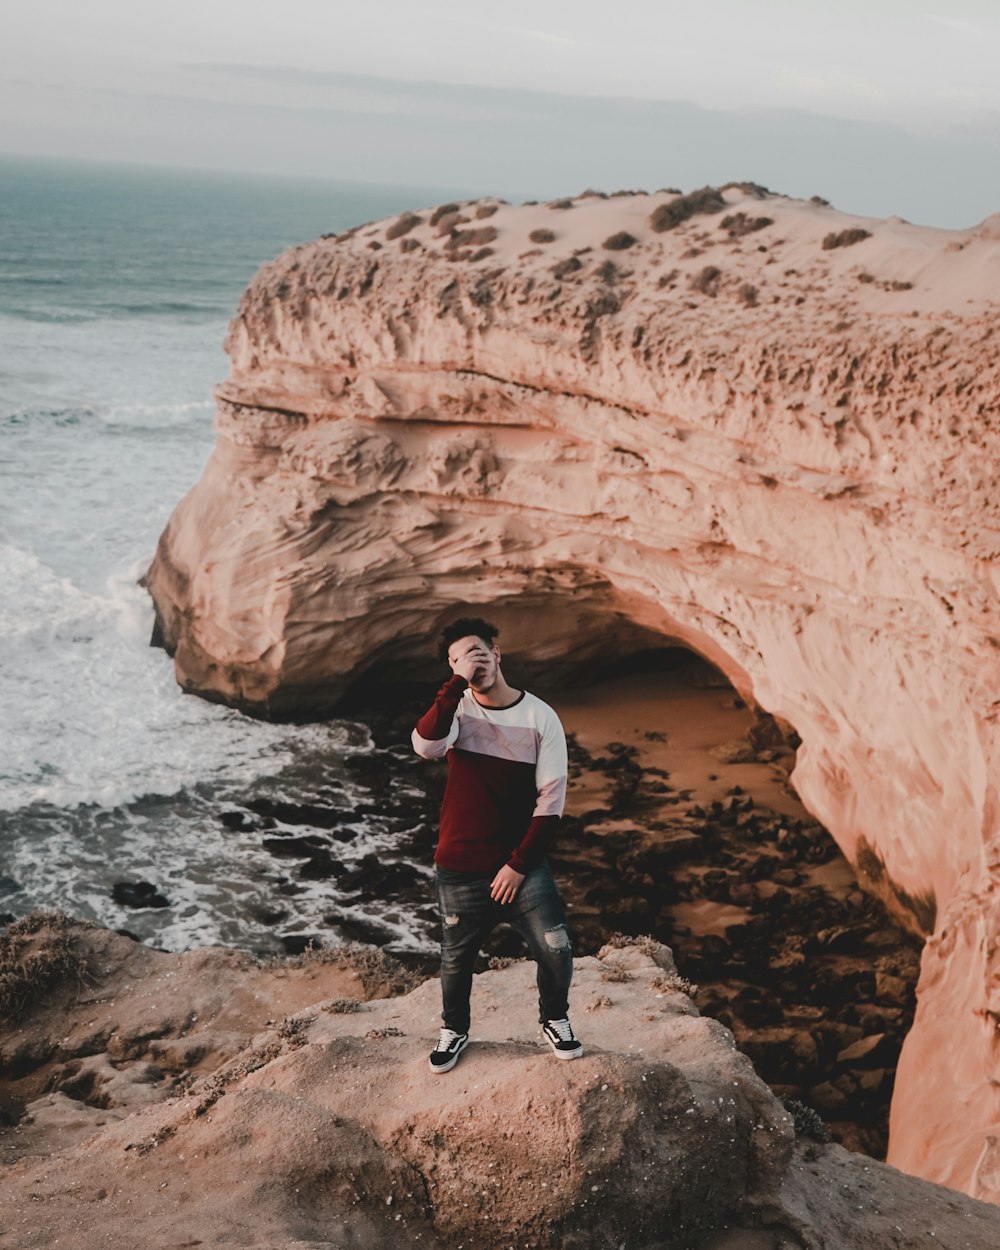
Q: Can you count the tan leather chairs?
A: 0